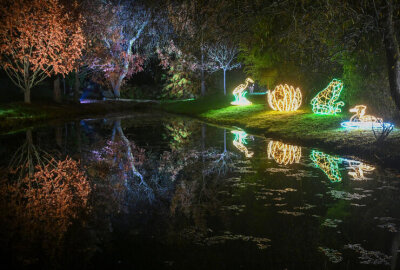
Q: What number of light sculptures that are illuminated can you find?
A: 4